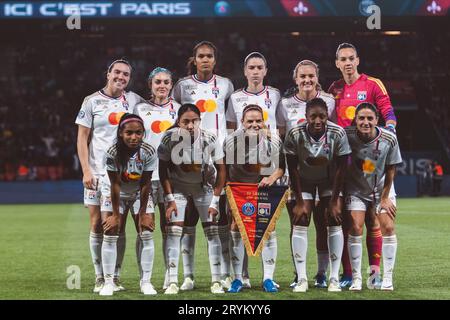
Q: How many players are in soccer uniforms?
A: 11